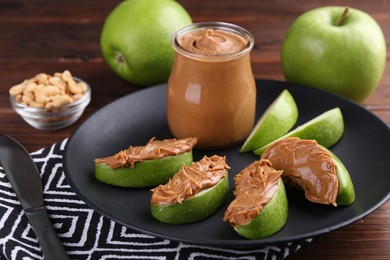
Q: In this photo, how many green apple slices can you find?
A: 6